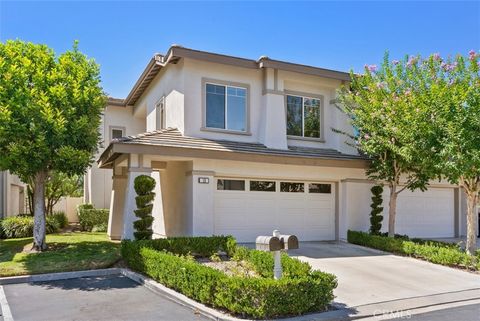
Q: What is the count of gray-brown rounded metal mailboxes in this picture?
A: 2